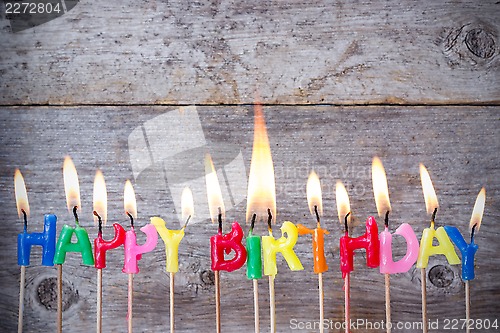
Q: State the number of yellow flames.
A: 12